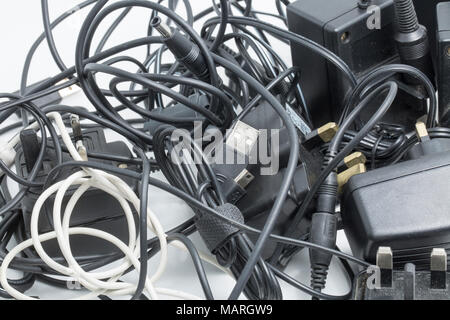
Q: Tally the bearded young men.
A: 0